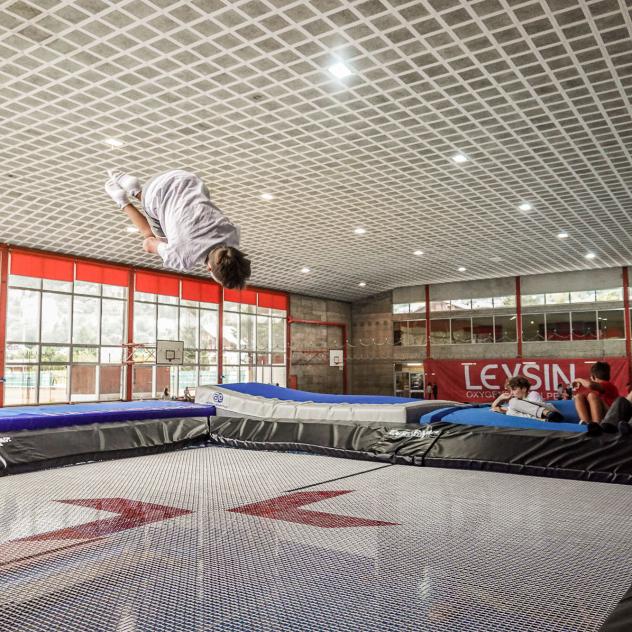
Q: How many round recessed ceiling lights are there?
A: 13